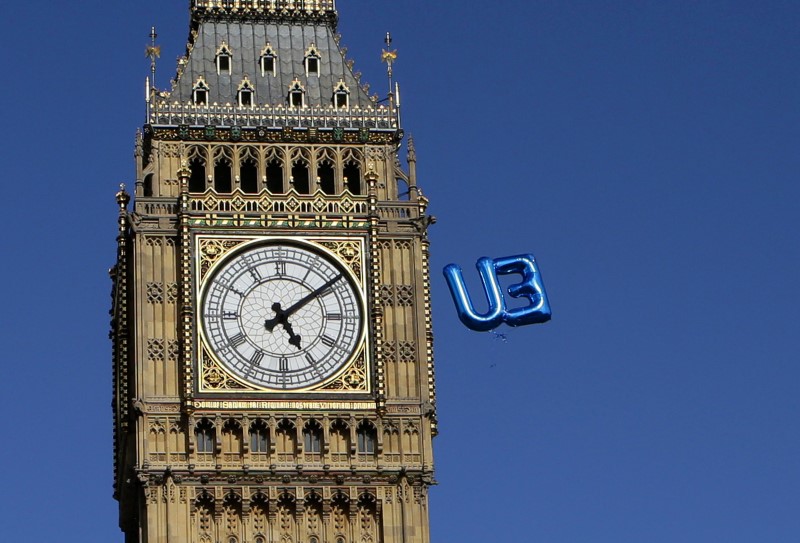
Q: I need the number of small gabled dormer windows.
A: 7